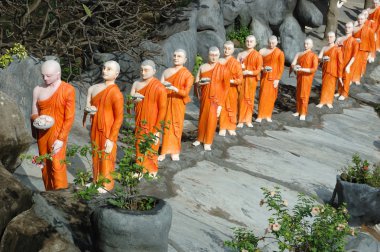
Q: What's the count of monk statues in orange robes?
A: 14